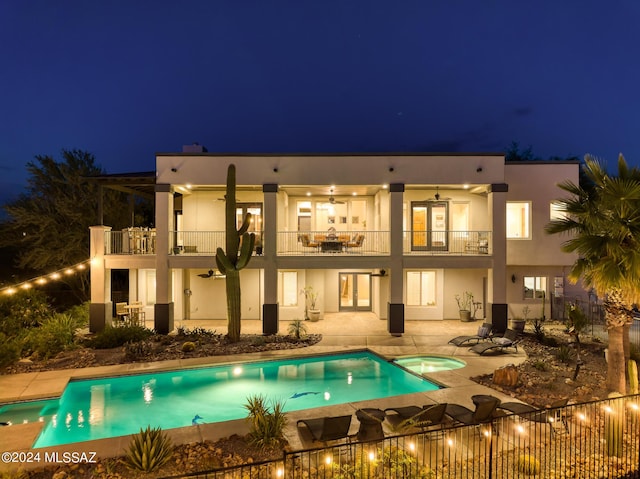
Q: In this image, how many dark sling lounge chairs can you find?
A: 6